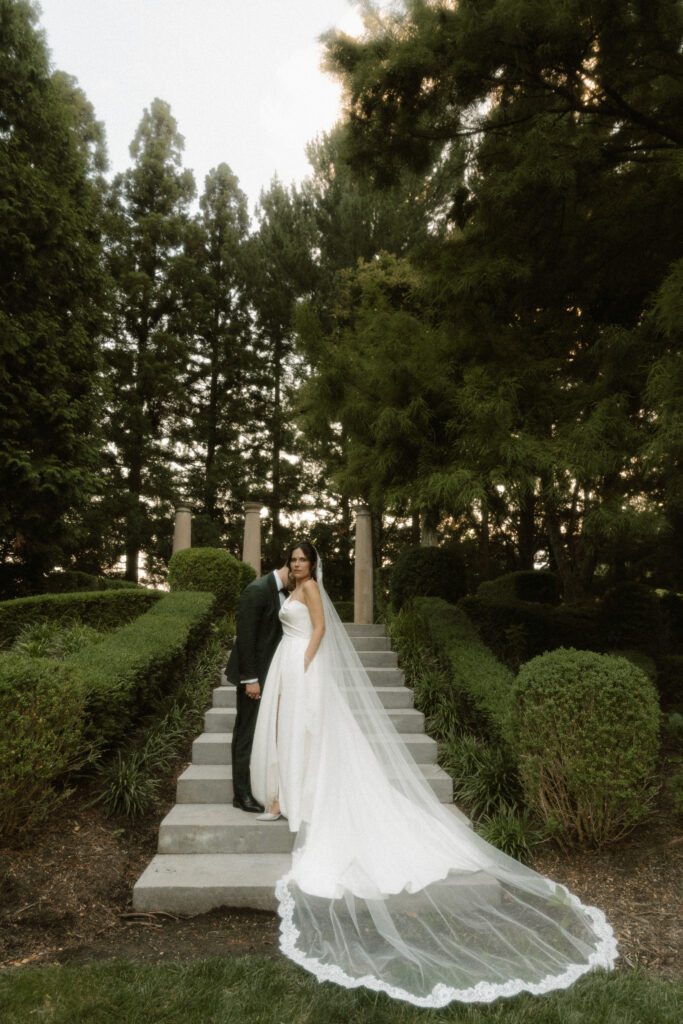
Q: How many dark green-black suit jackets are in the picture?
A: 1